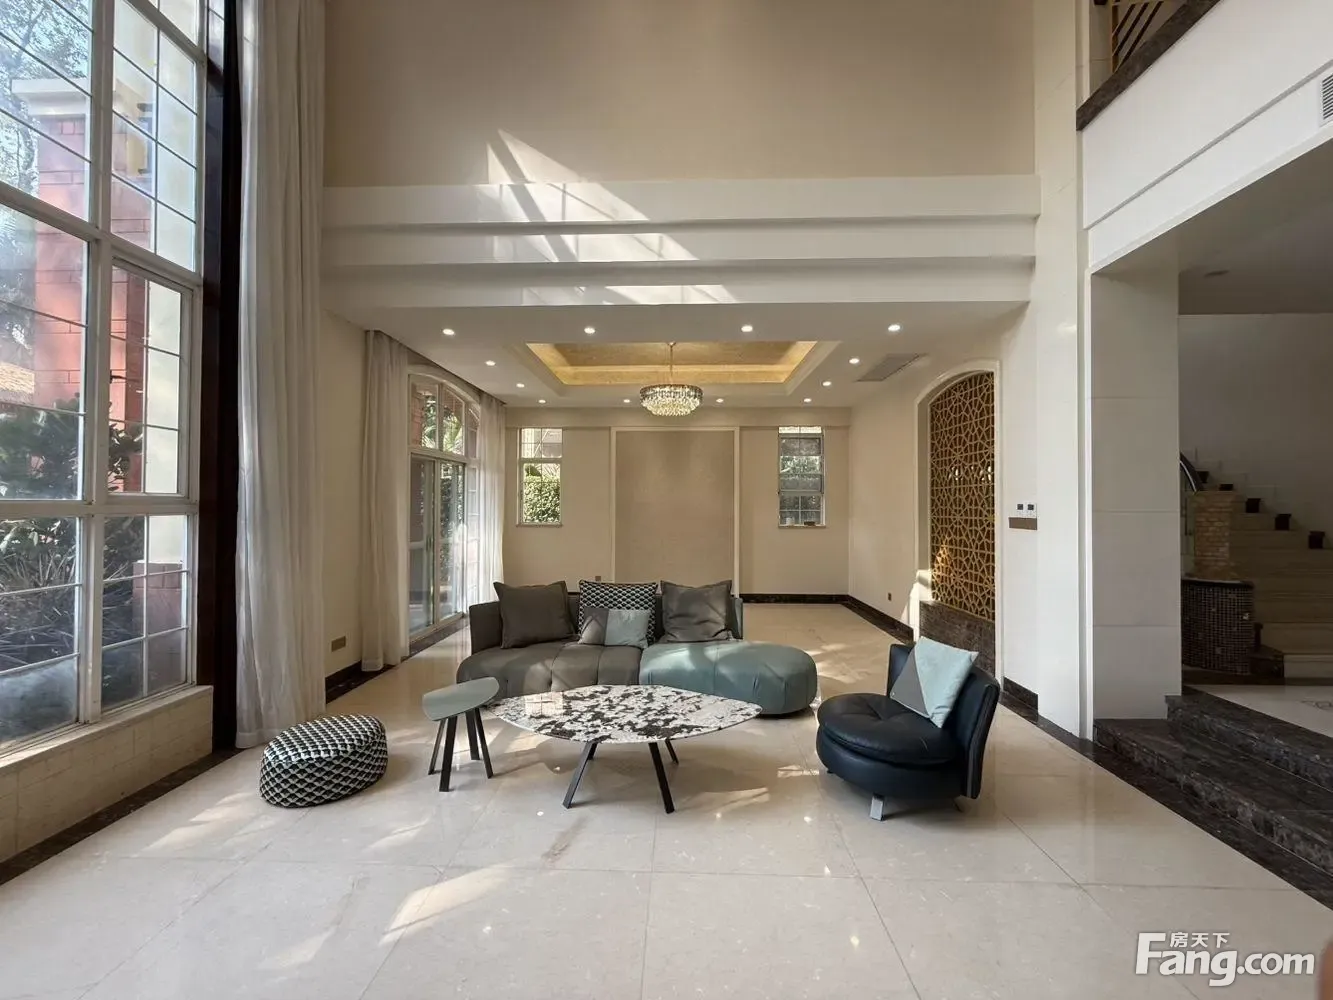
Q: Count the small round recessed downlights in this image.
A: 12